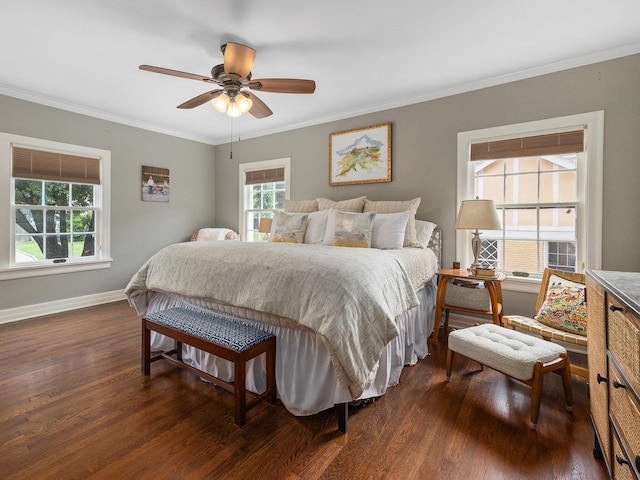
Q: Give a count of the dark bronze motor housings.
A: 1